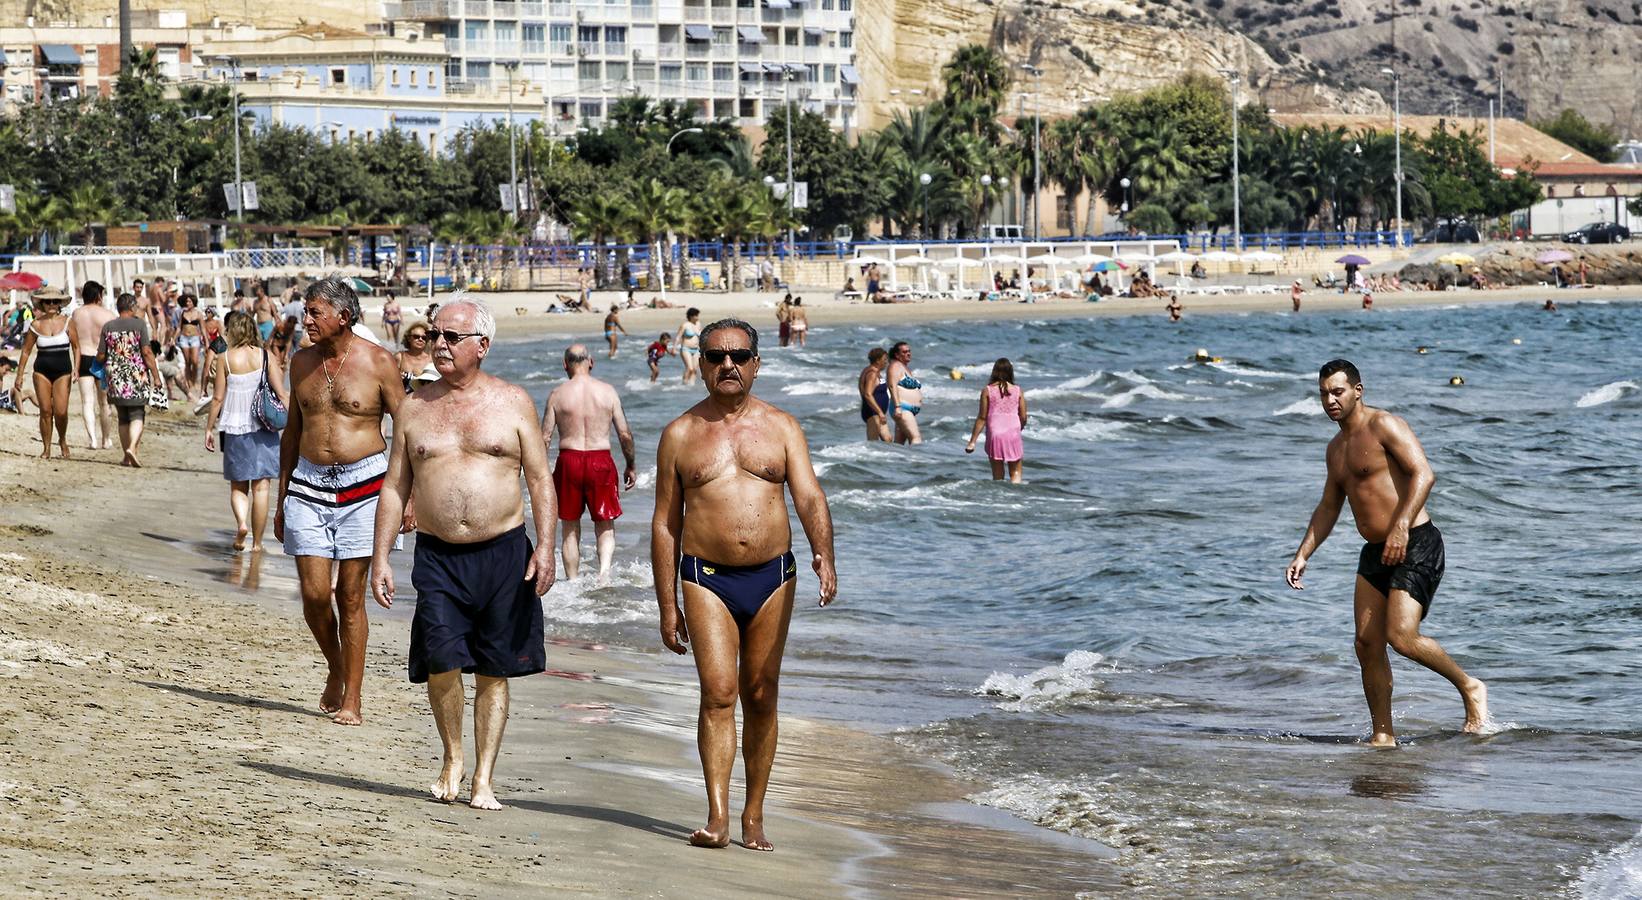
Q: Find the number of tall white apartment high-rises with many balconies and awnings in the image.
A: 1